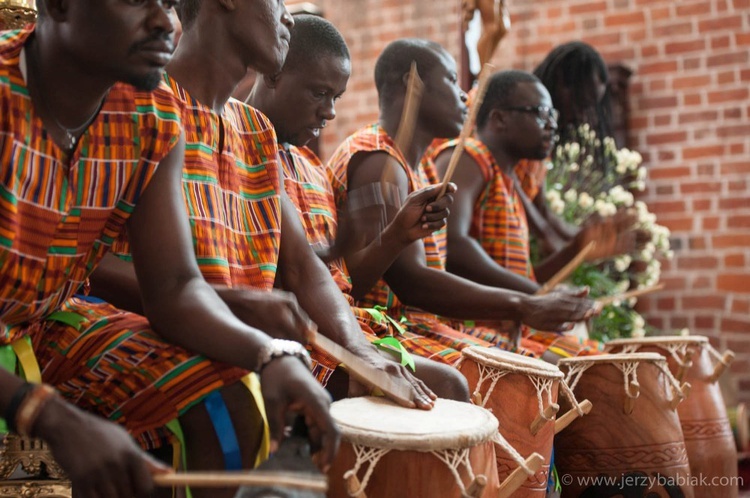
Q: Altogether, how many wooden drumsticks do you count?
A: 6